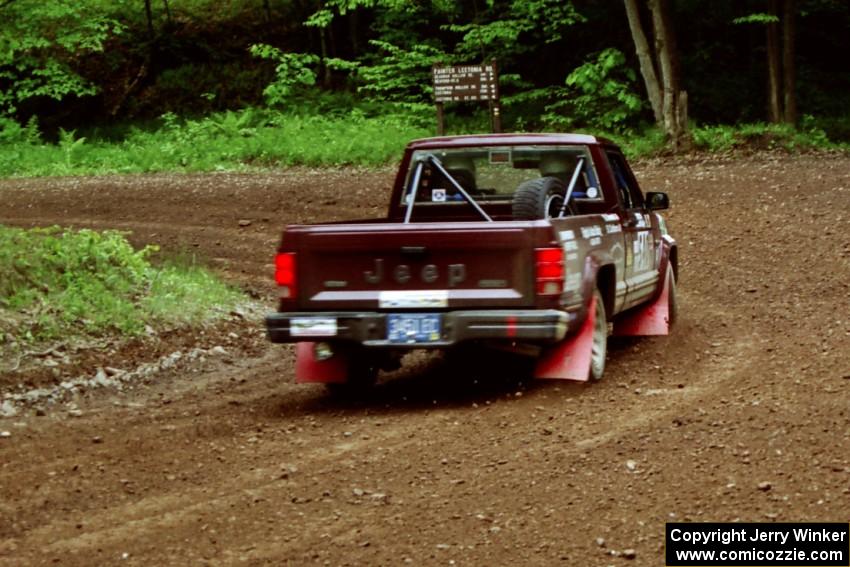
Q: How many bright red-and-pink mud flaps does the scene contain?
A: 3